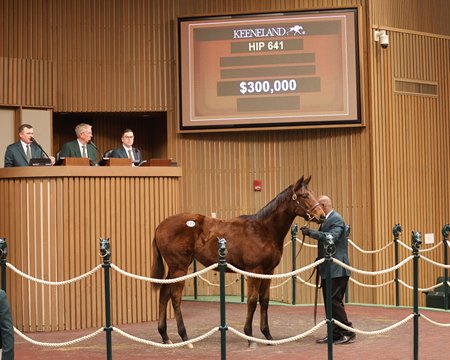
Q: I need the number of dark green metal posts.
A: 11